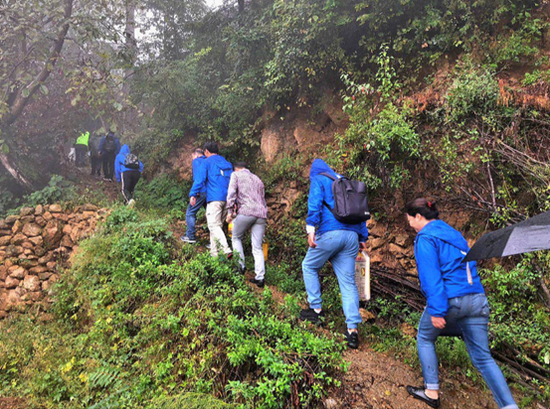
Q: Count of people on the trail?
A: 9